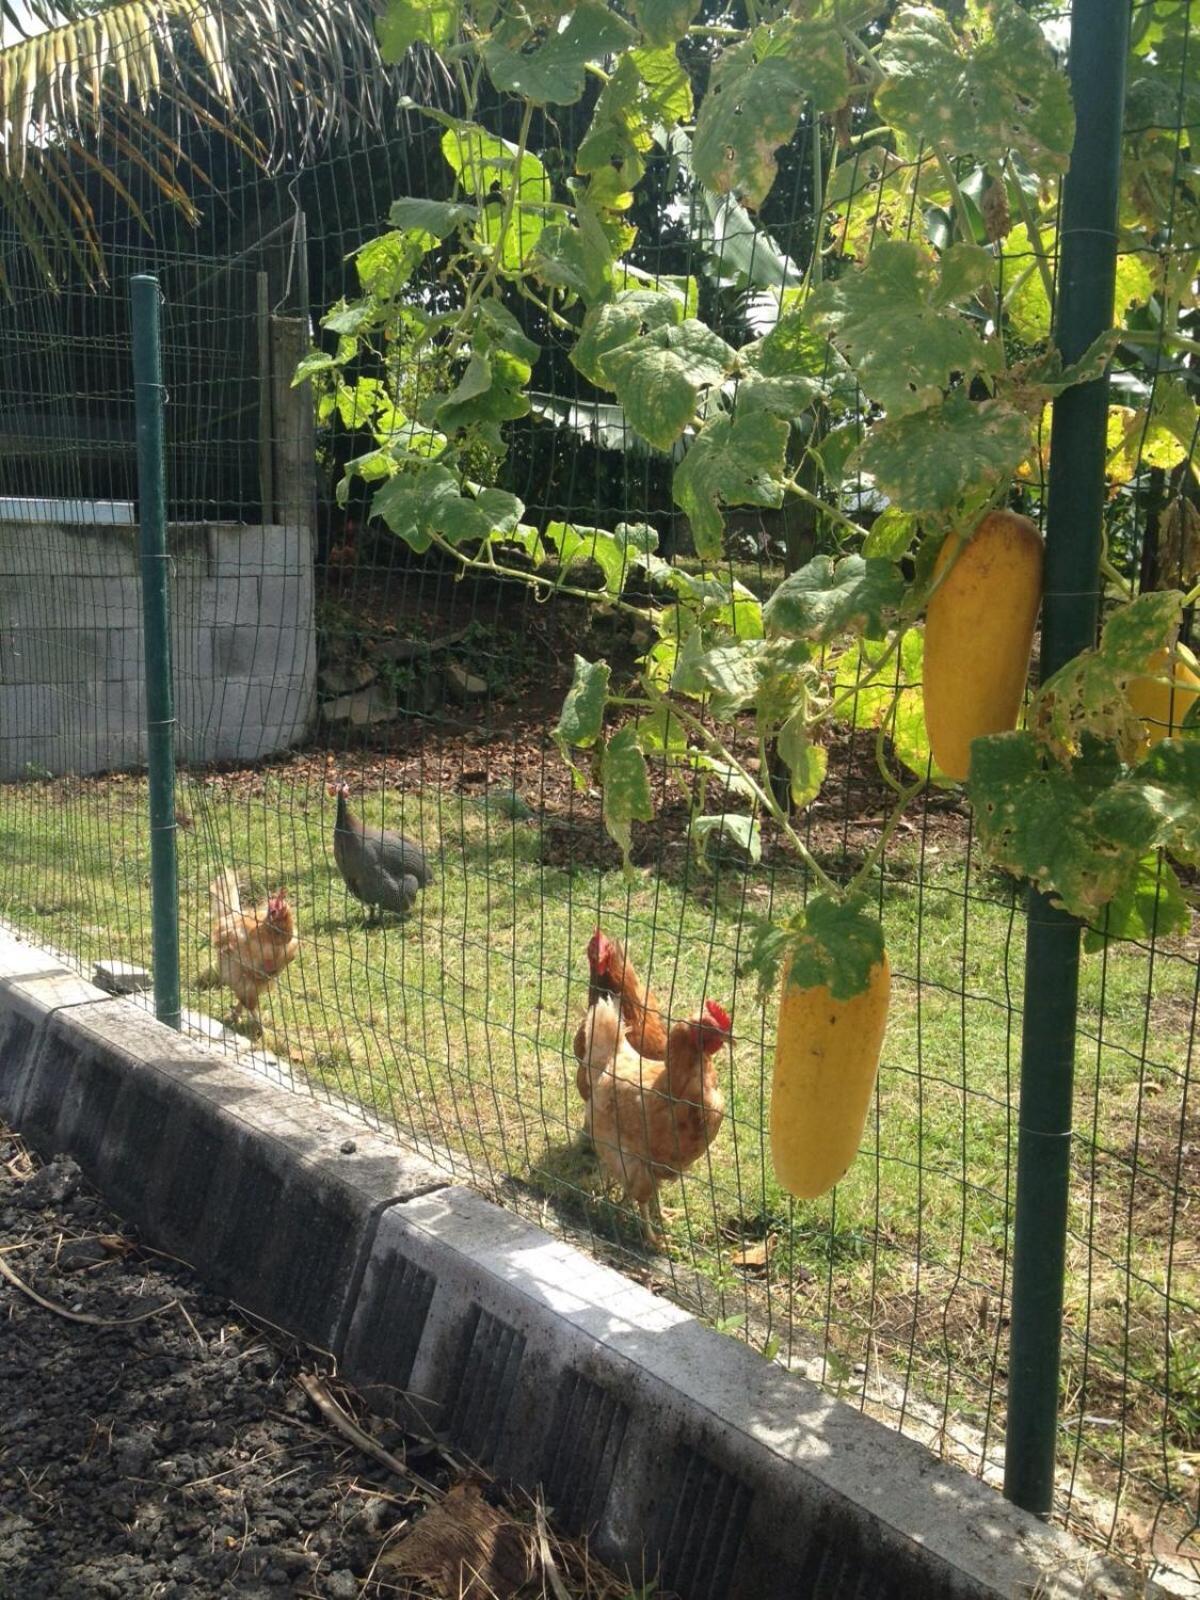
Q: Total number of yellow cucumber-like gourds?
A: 3